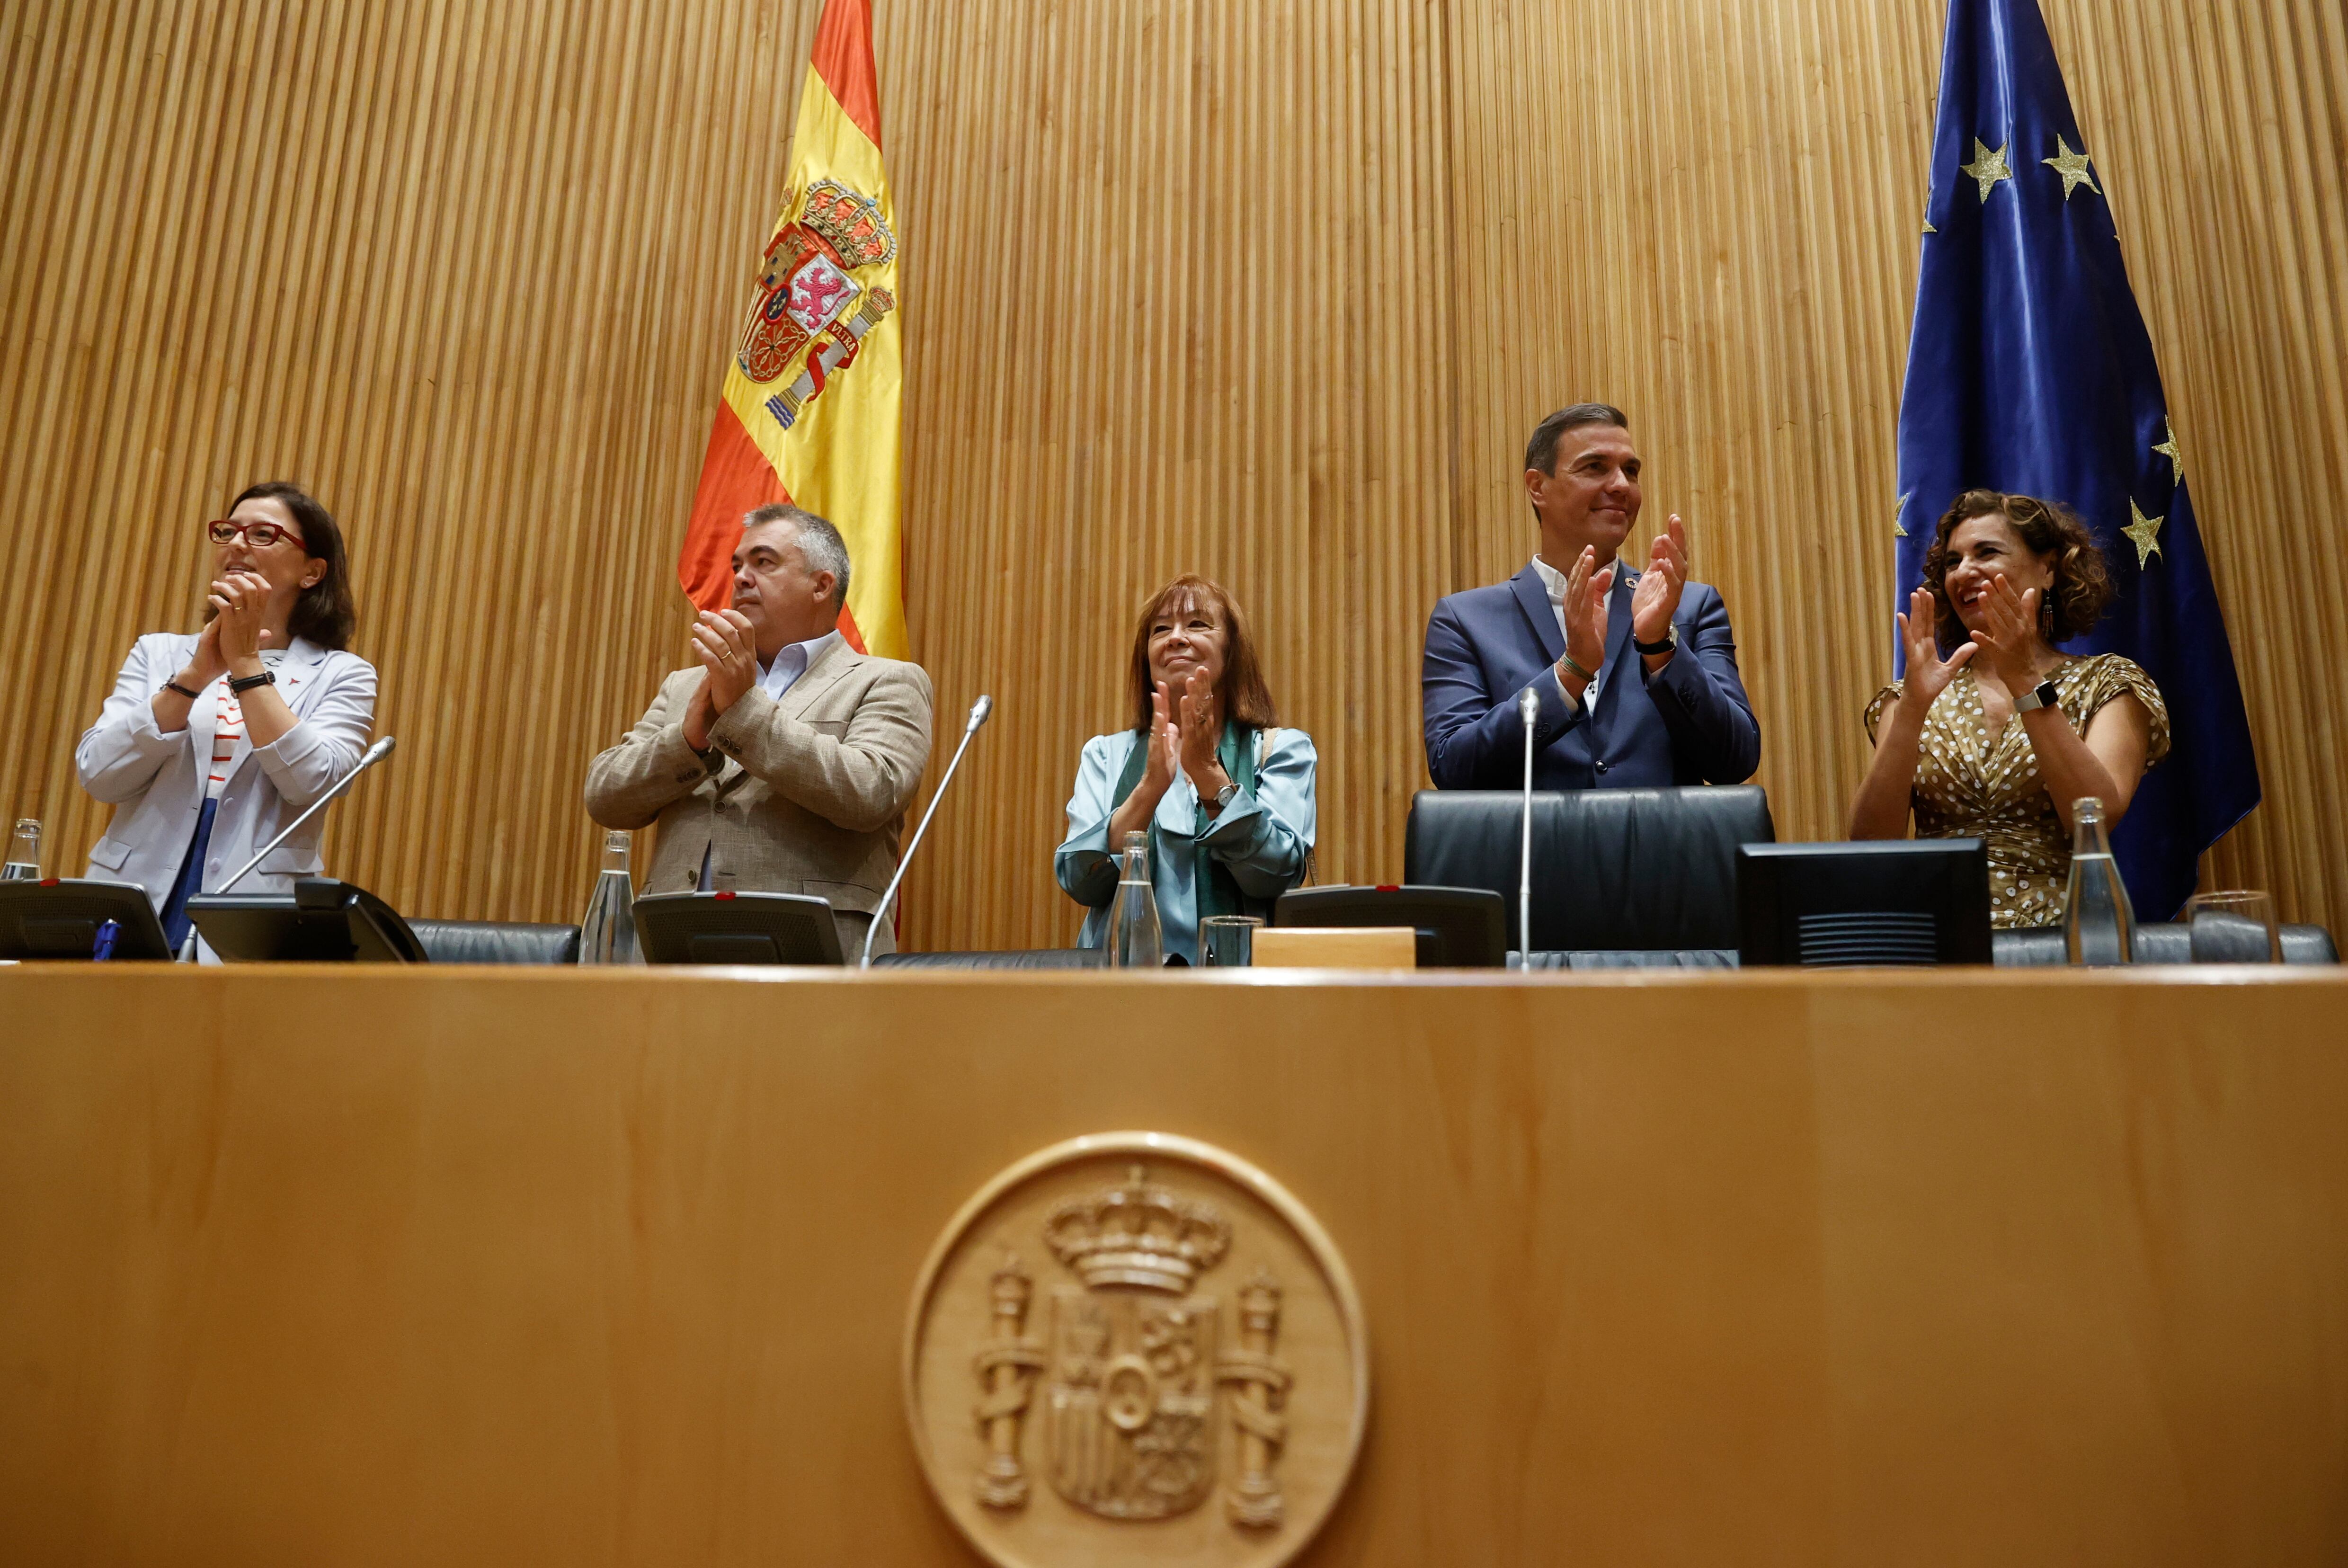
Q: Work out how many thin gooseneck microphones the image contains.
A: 3